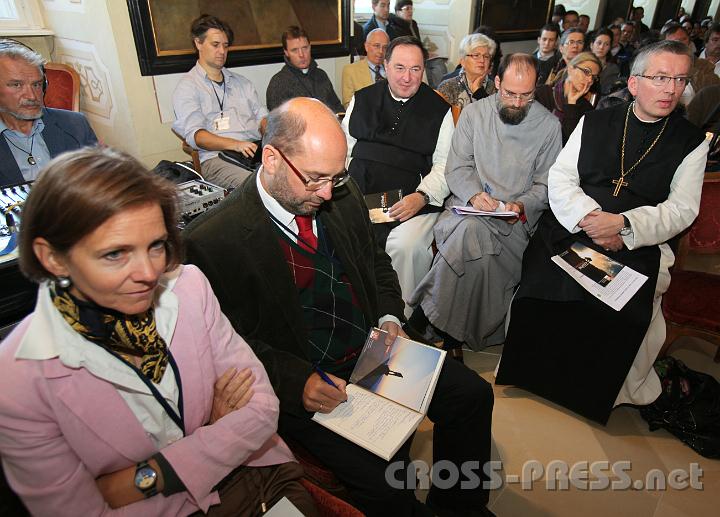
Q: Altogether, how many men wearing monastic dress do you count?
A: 3